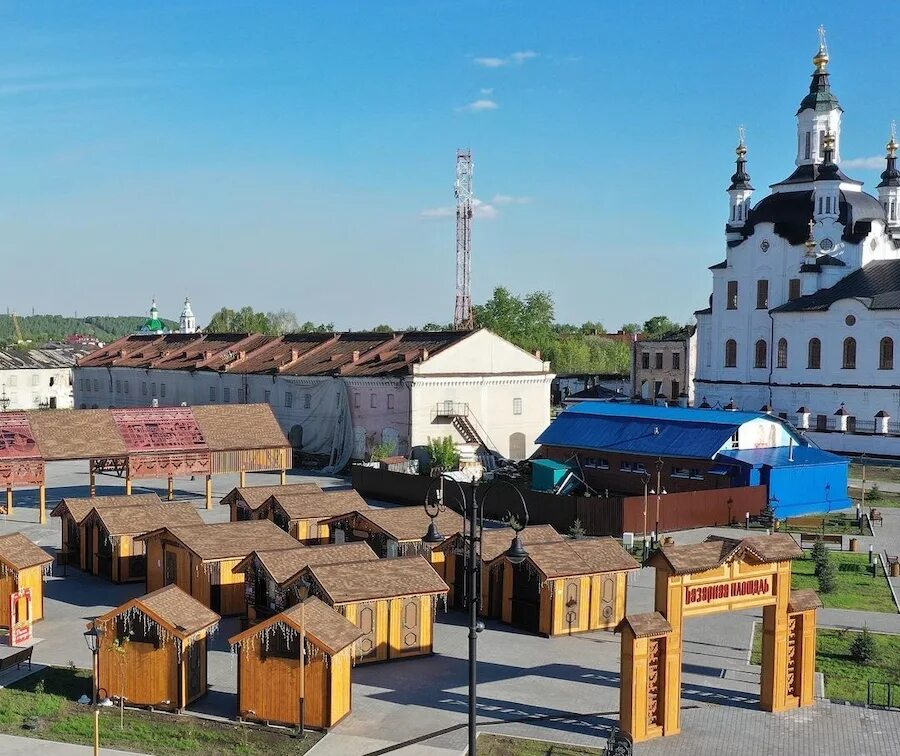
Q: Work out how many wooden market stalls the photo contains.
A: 13